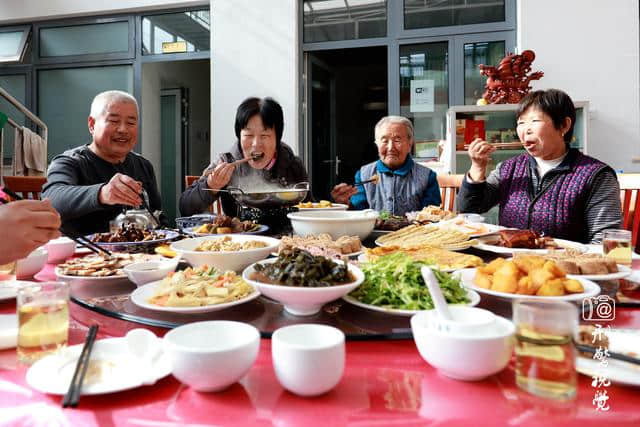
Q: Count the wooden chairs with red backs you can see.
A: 4